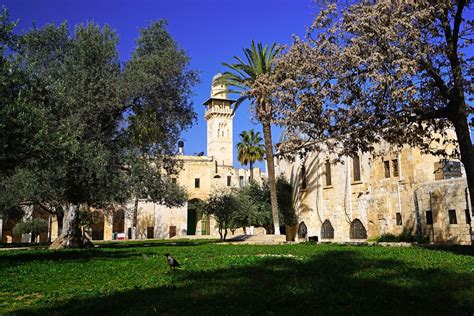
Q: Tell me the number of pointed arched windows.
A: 3